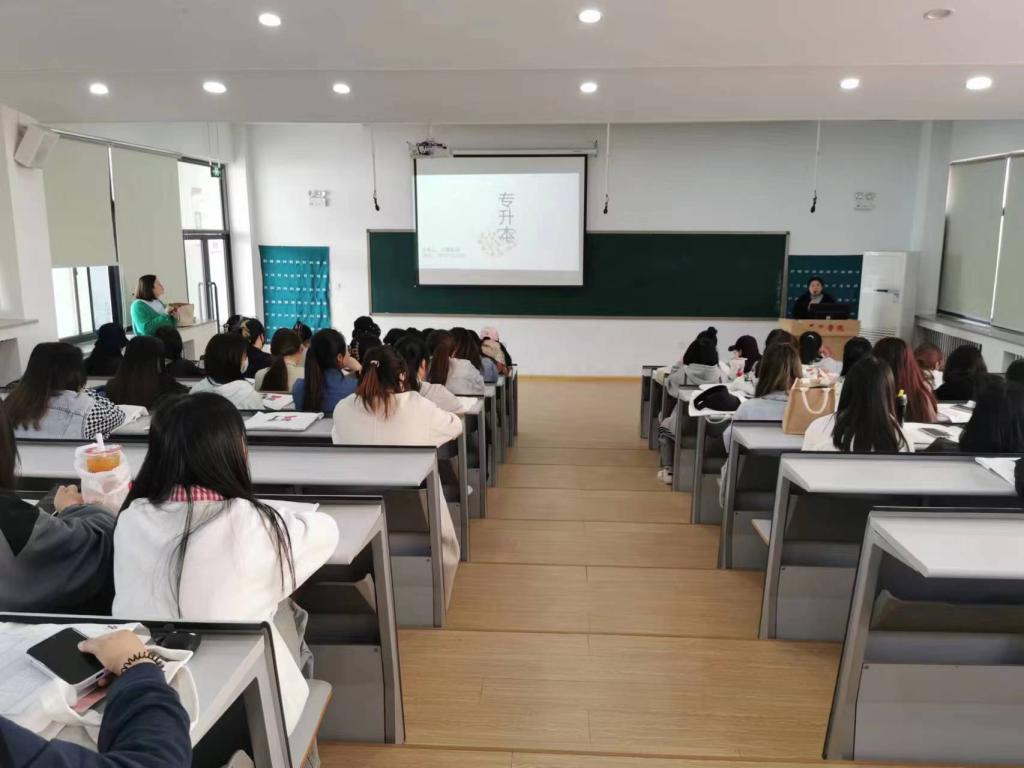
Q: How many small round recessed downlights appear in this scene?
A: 9